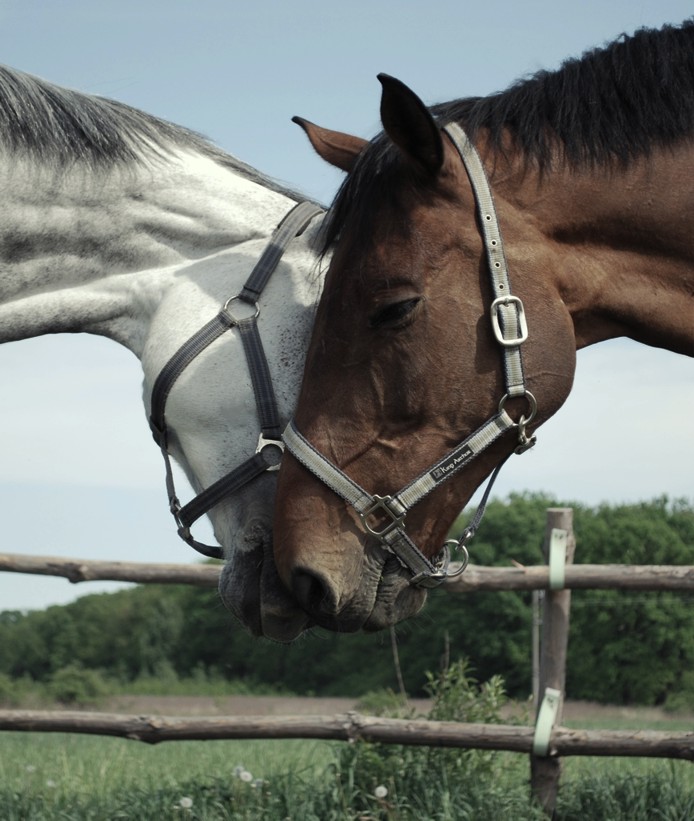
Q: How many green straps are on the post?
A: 2